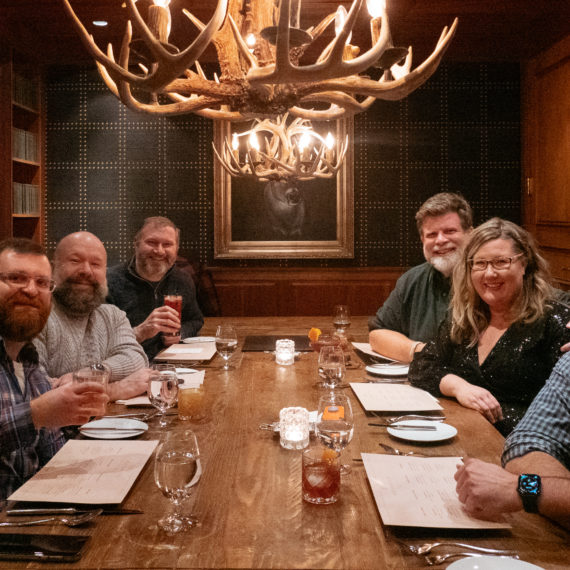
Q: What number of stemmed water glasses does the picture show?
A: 6